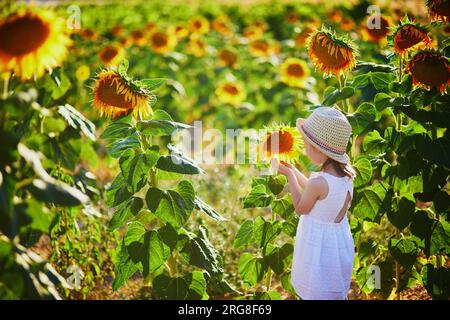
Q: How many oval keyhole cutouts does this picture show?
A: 1